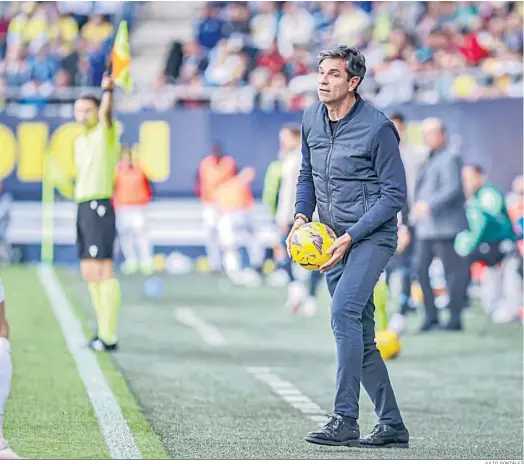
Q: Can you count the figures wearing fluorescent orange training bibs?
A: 3